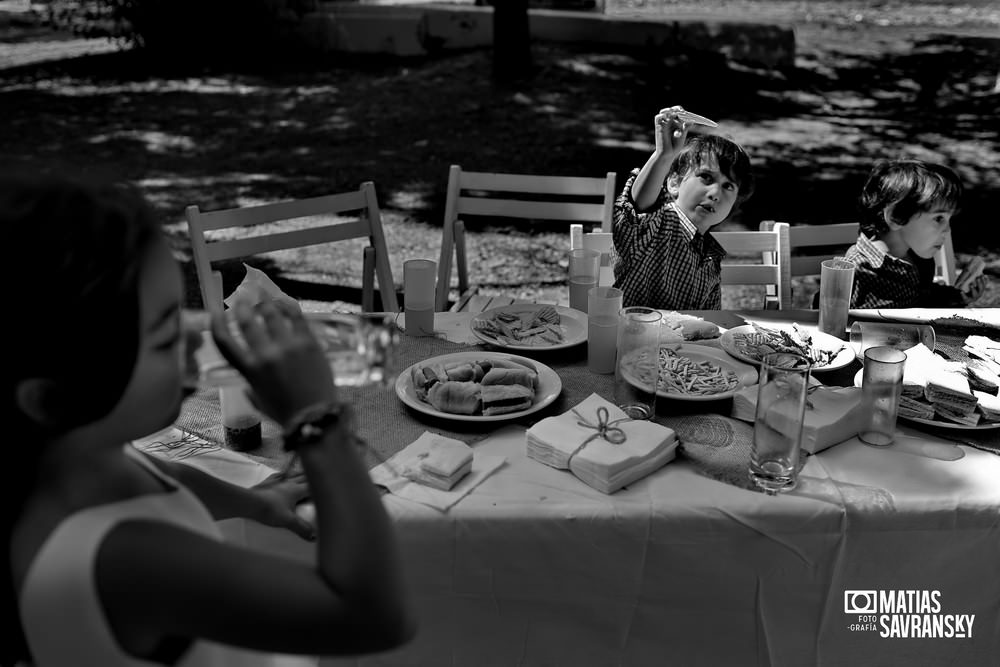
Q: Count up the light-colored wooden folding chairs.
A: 4